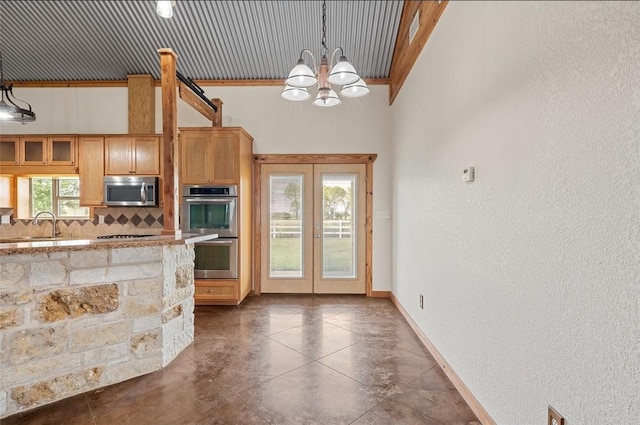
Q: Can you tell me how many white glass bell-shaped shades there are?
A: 5